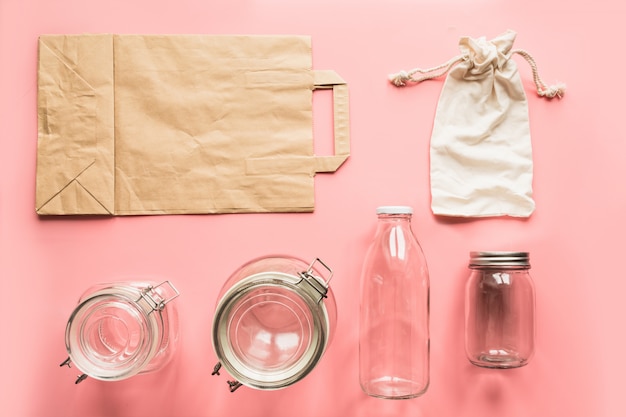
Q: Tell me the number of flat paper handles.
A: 1